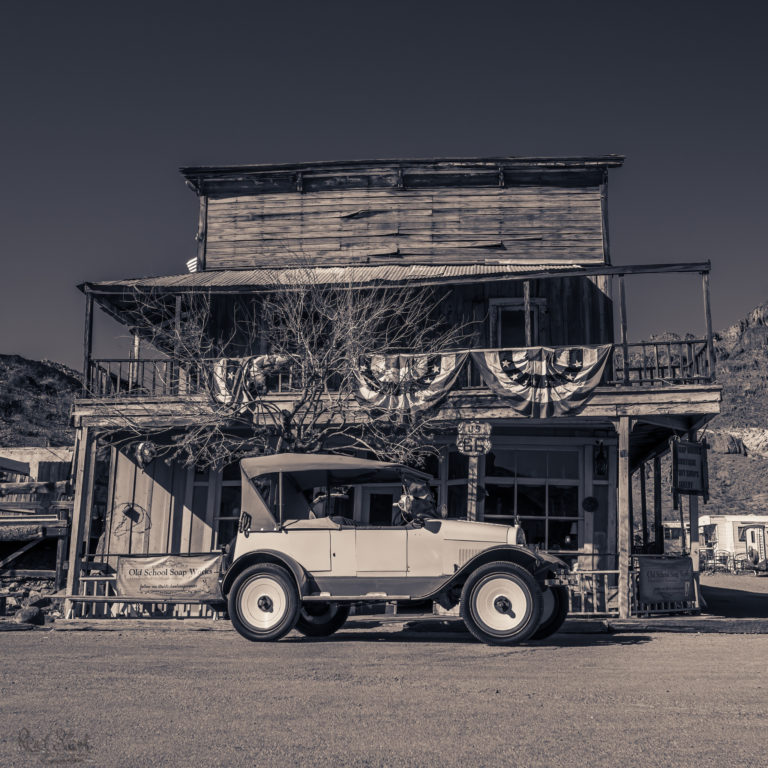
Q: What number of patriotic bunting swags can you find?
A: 3